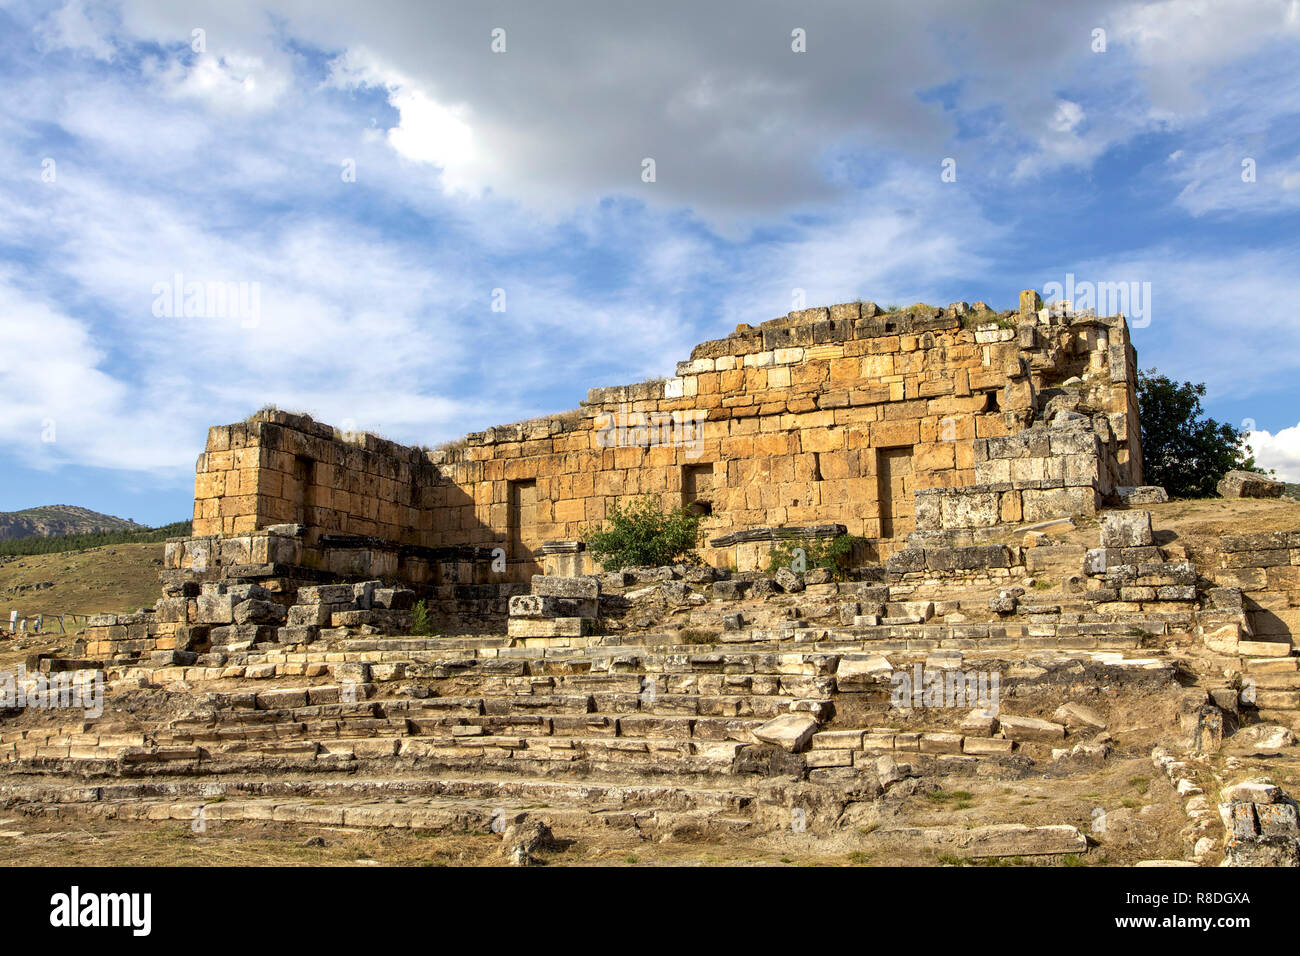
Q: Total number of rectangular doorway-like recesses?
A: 4